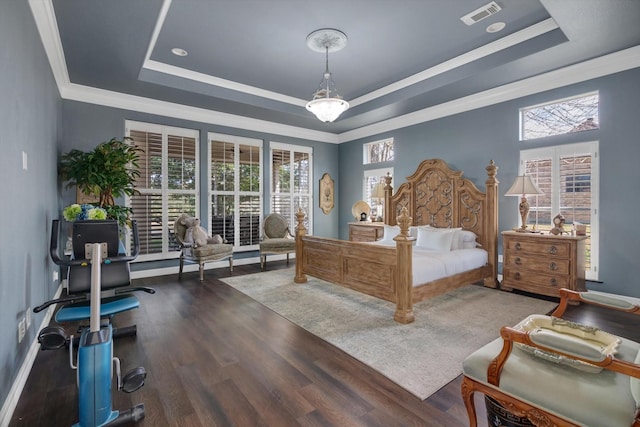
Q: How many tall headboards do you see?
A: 1